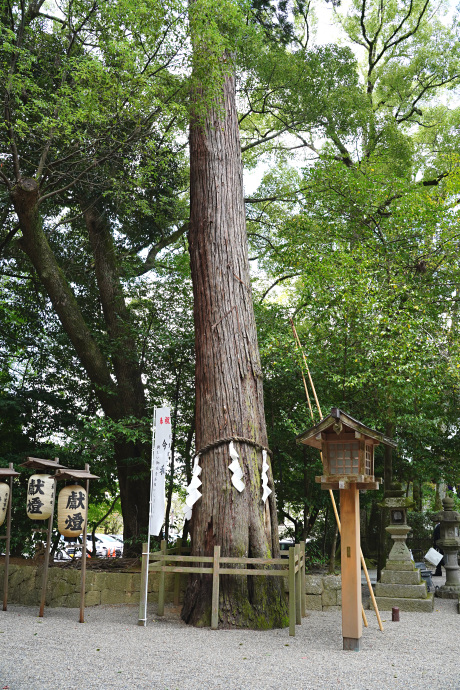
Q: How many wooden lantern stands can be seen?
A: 4